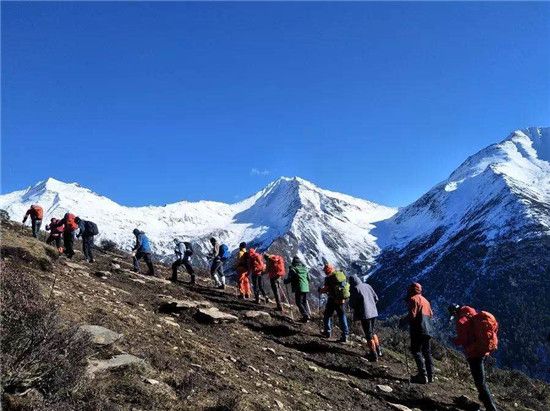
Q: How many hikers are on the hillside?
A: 15